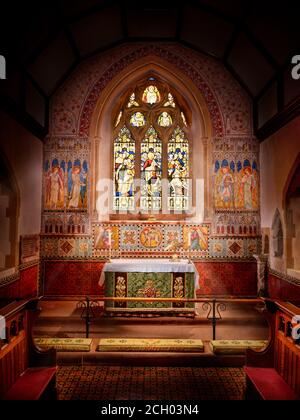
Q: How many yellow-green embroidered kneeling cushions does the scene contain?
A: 3